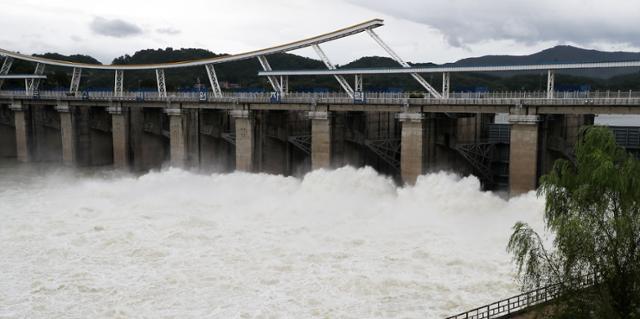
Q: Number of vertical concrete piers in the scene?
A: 8